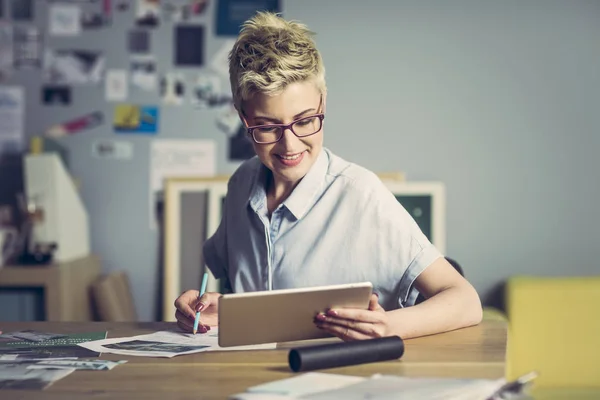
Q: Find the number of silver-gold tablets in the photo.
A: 1